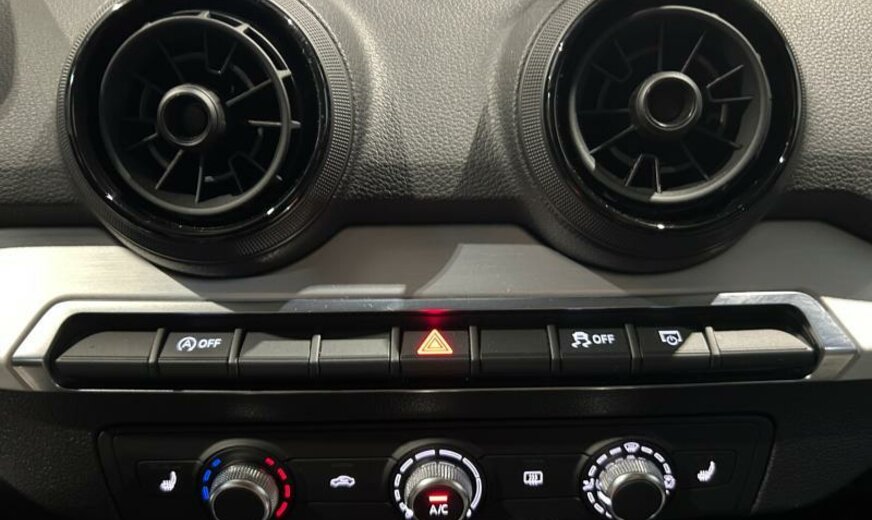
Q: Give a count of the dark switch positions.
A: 5